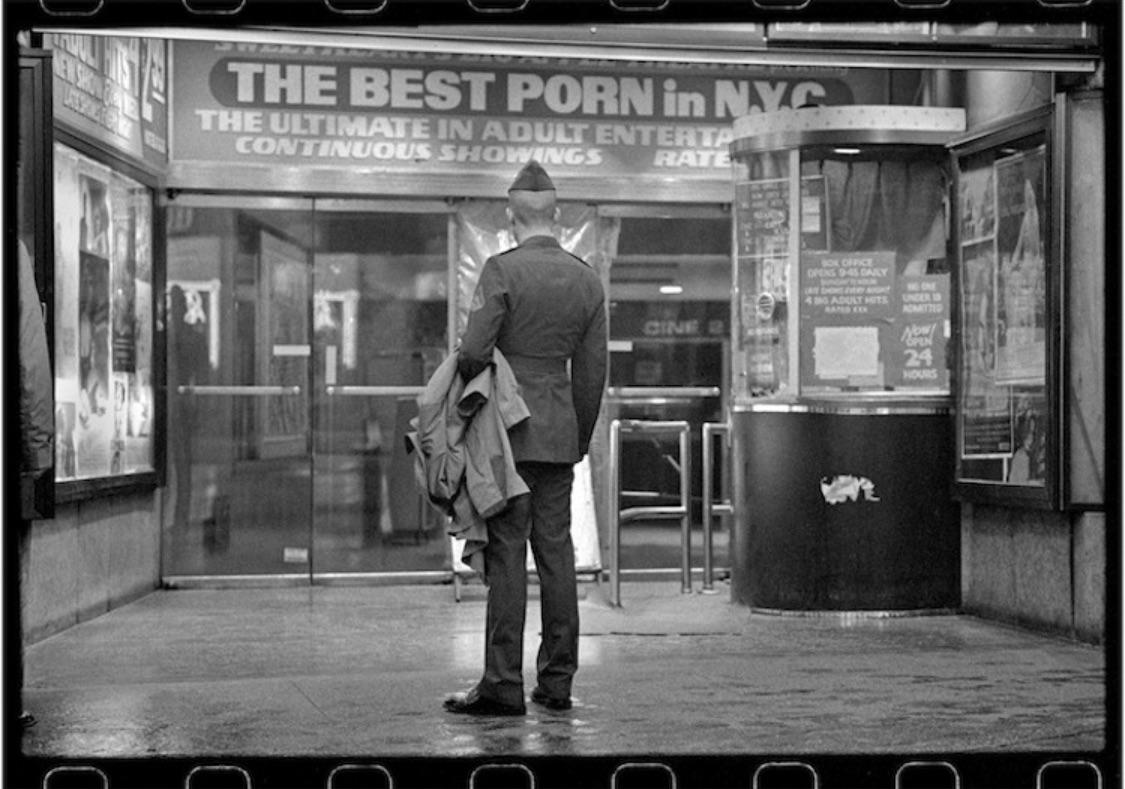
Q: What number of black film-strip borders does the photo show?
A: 2